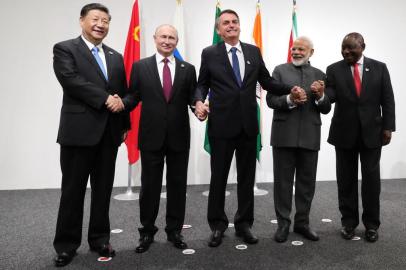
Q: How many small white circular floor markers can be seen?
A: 10